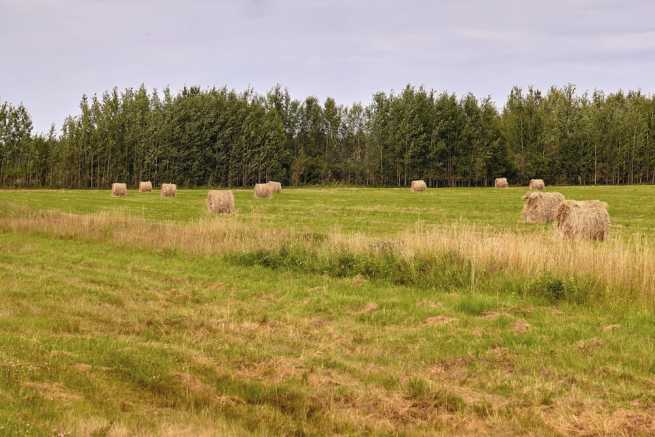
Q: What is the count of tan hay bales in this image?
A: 11